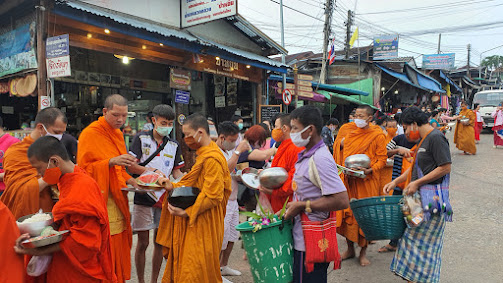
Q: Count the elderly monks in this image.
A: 0